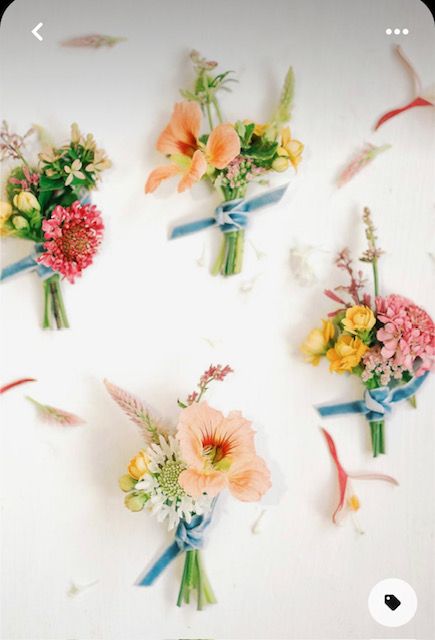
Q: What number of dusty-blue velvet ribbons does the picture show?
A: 4